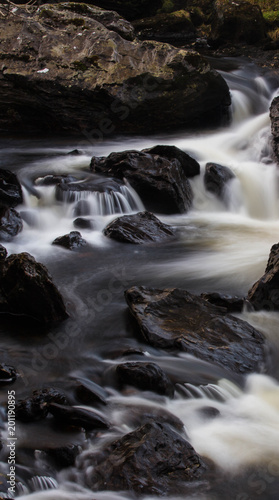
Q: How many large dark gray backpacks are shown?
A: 0